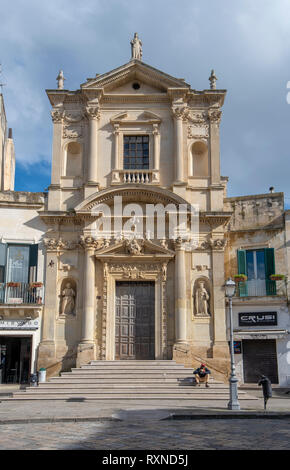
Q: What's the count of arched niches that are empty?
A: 2